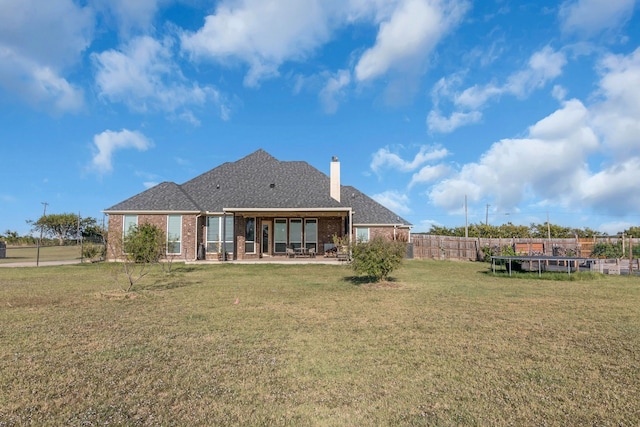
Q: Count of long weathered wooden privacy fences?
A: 1